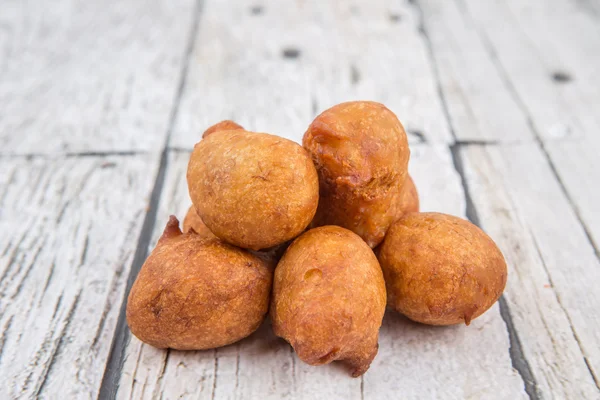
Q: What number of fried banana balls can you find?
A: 7